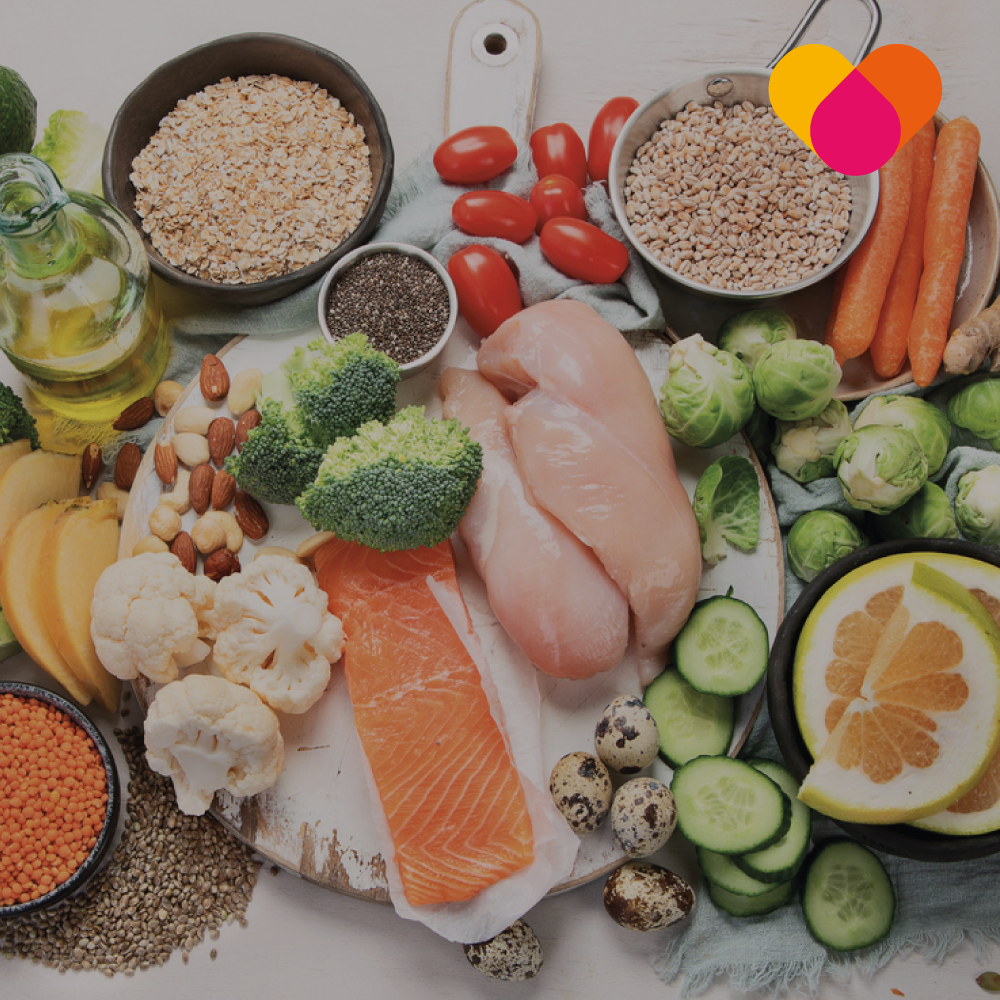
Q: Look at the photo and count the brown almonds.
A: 11